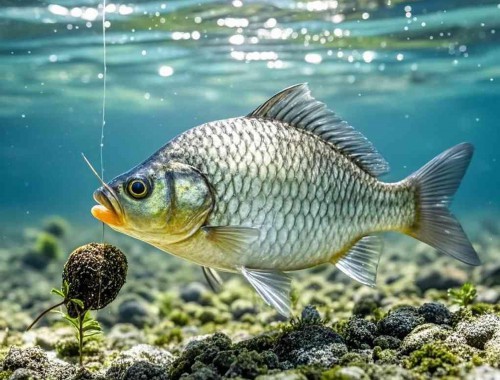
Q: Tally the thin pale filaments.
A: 2